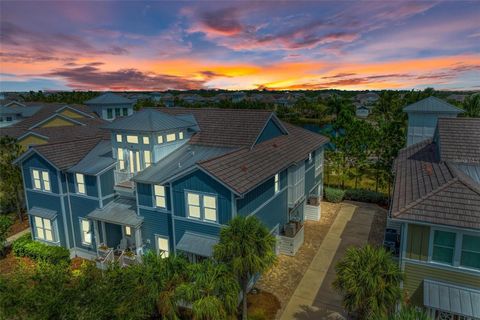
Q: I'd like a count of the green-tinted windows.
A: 2